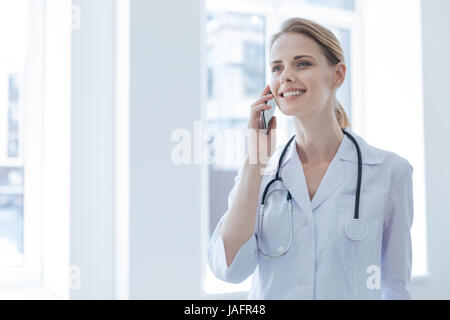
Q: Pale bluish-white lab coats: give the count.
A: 1